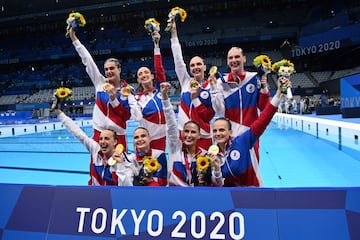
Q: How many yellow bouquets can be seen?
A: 8